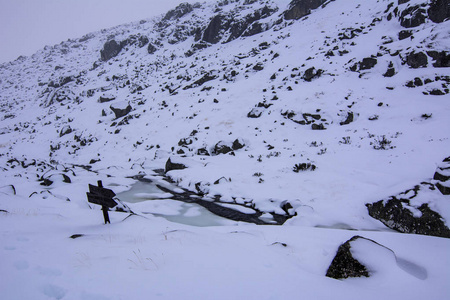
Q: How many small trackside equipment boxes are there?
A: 0